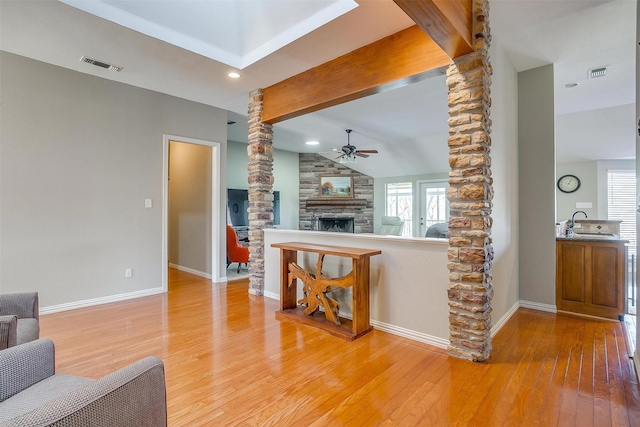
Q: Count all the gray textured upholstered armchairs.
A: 2